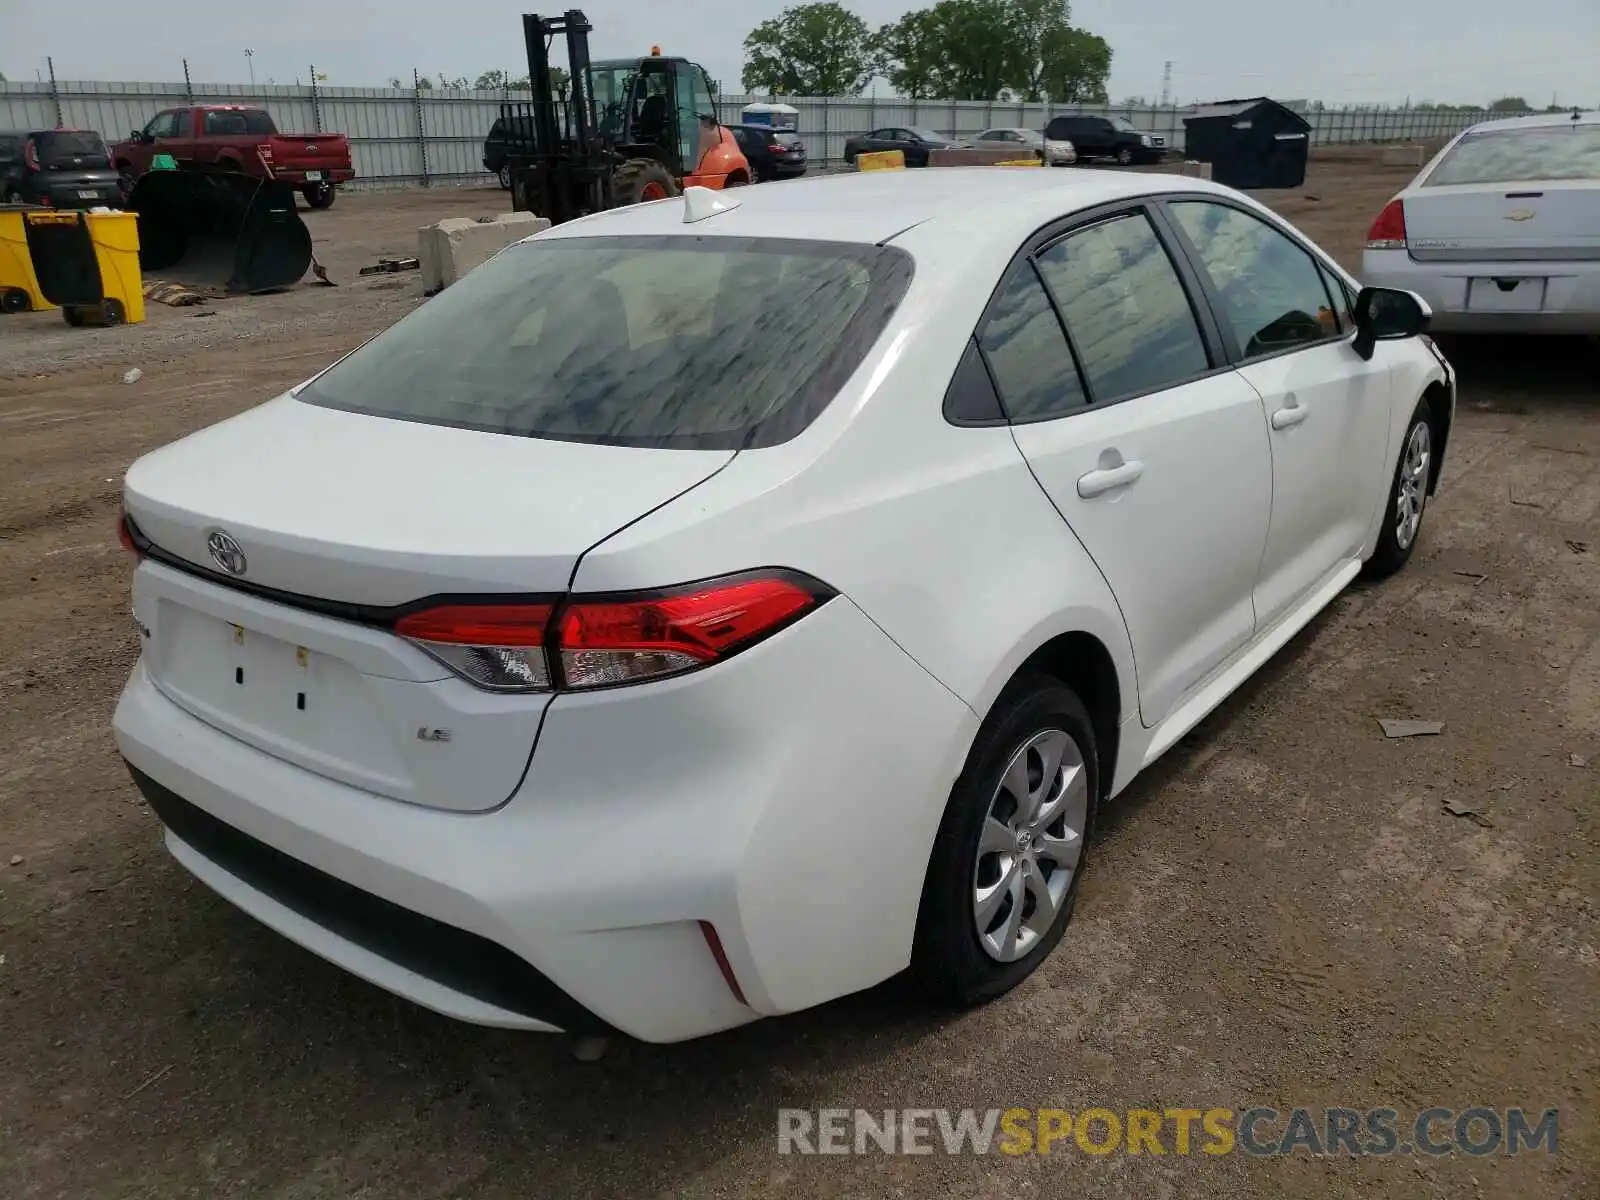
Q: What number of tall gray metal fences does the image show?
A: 1